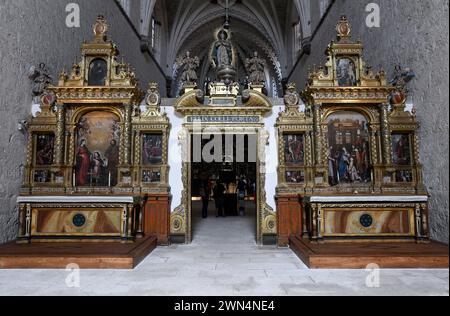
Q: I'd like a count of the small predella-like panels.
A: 4